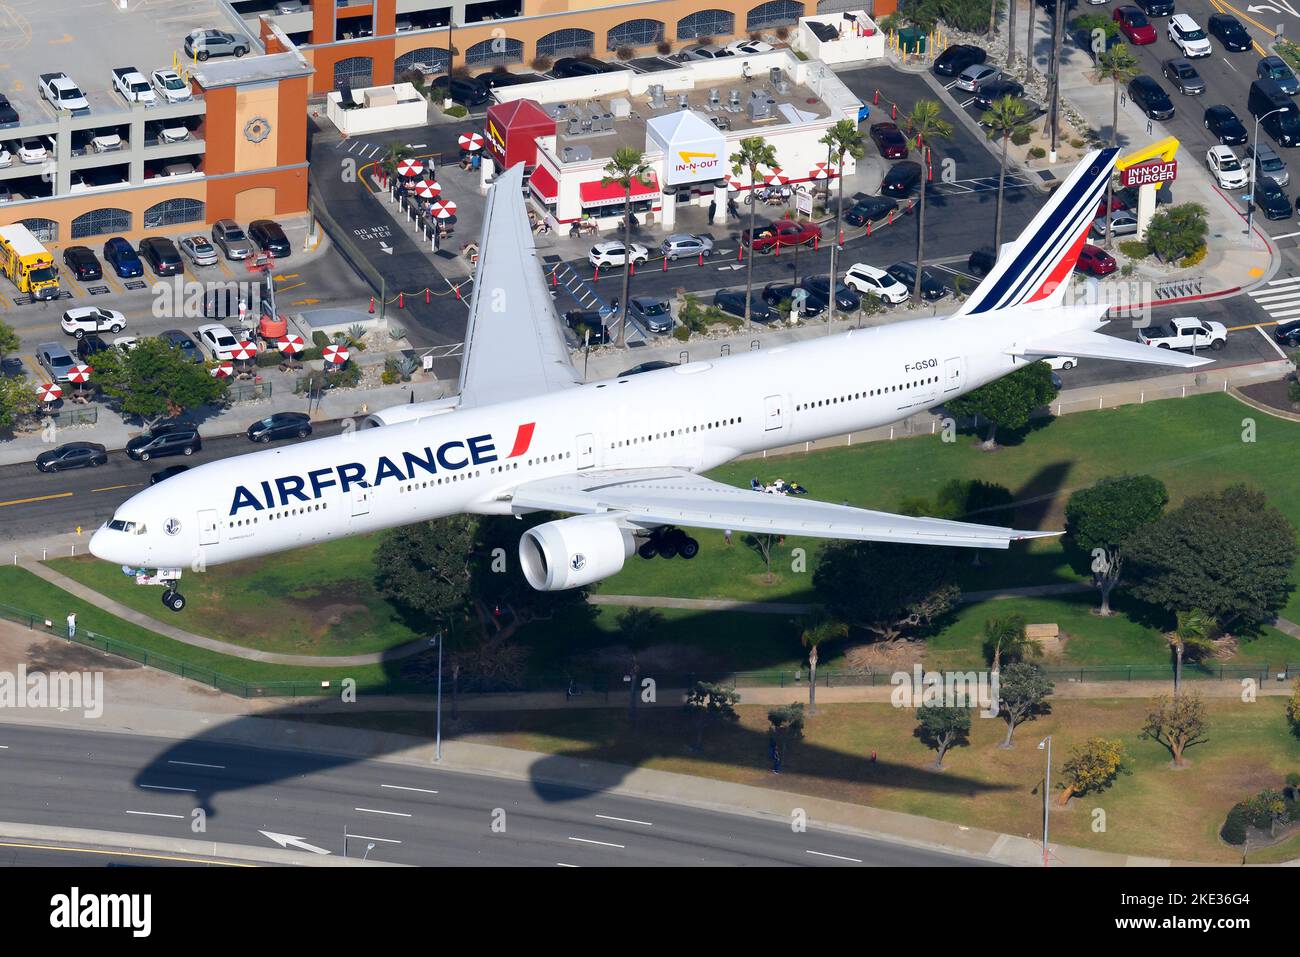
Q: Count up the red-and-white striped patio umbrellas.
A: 13